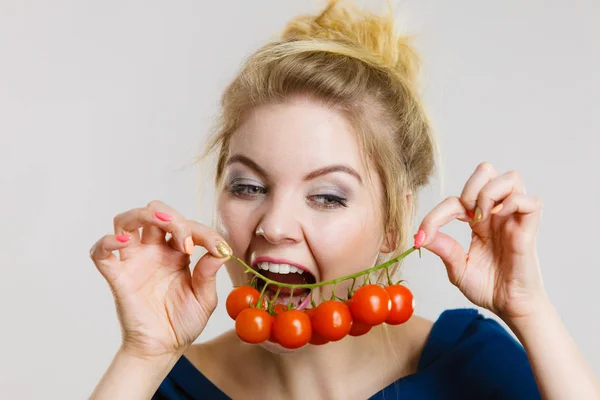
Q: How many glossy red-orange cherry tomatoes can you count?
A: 9